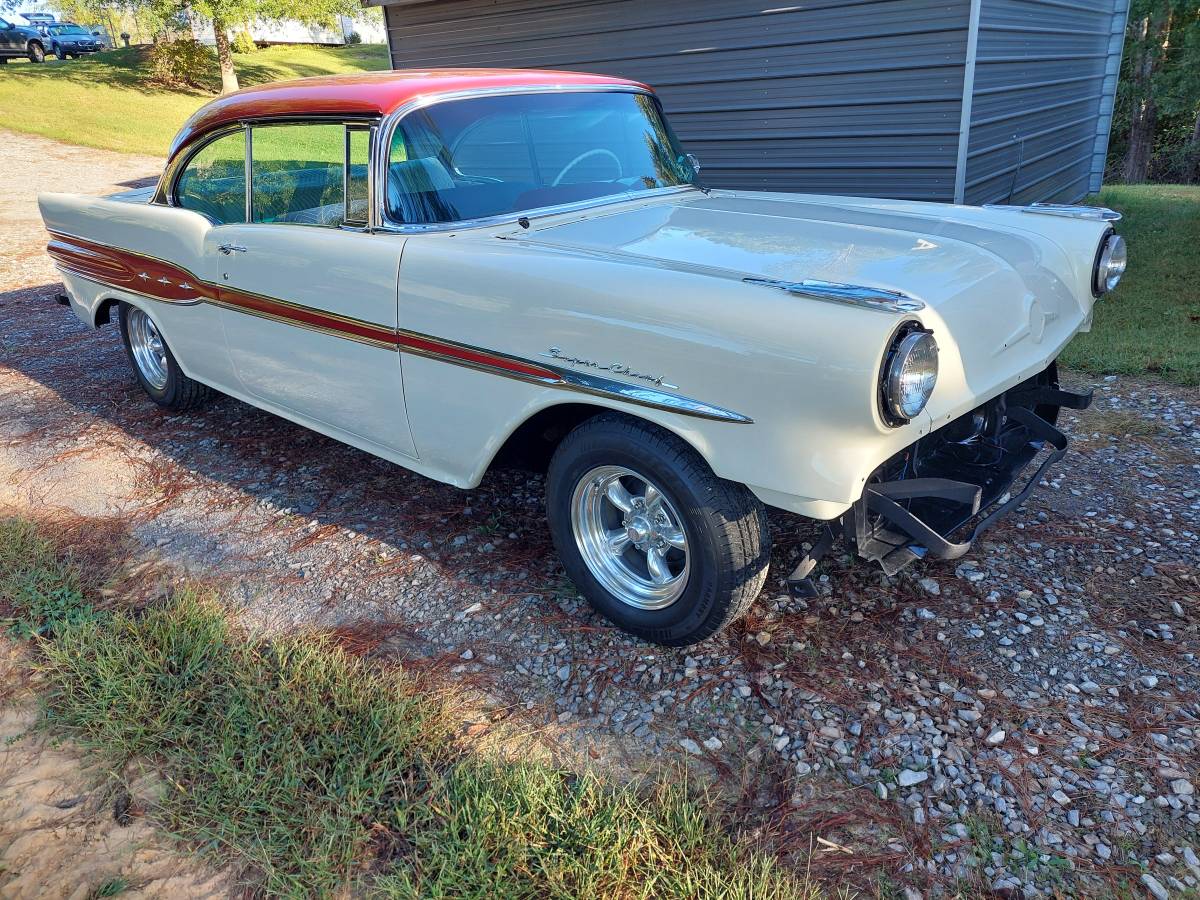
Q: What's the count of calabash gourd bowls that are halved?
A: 0